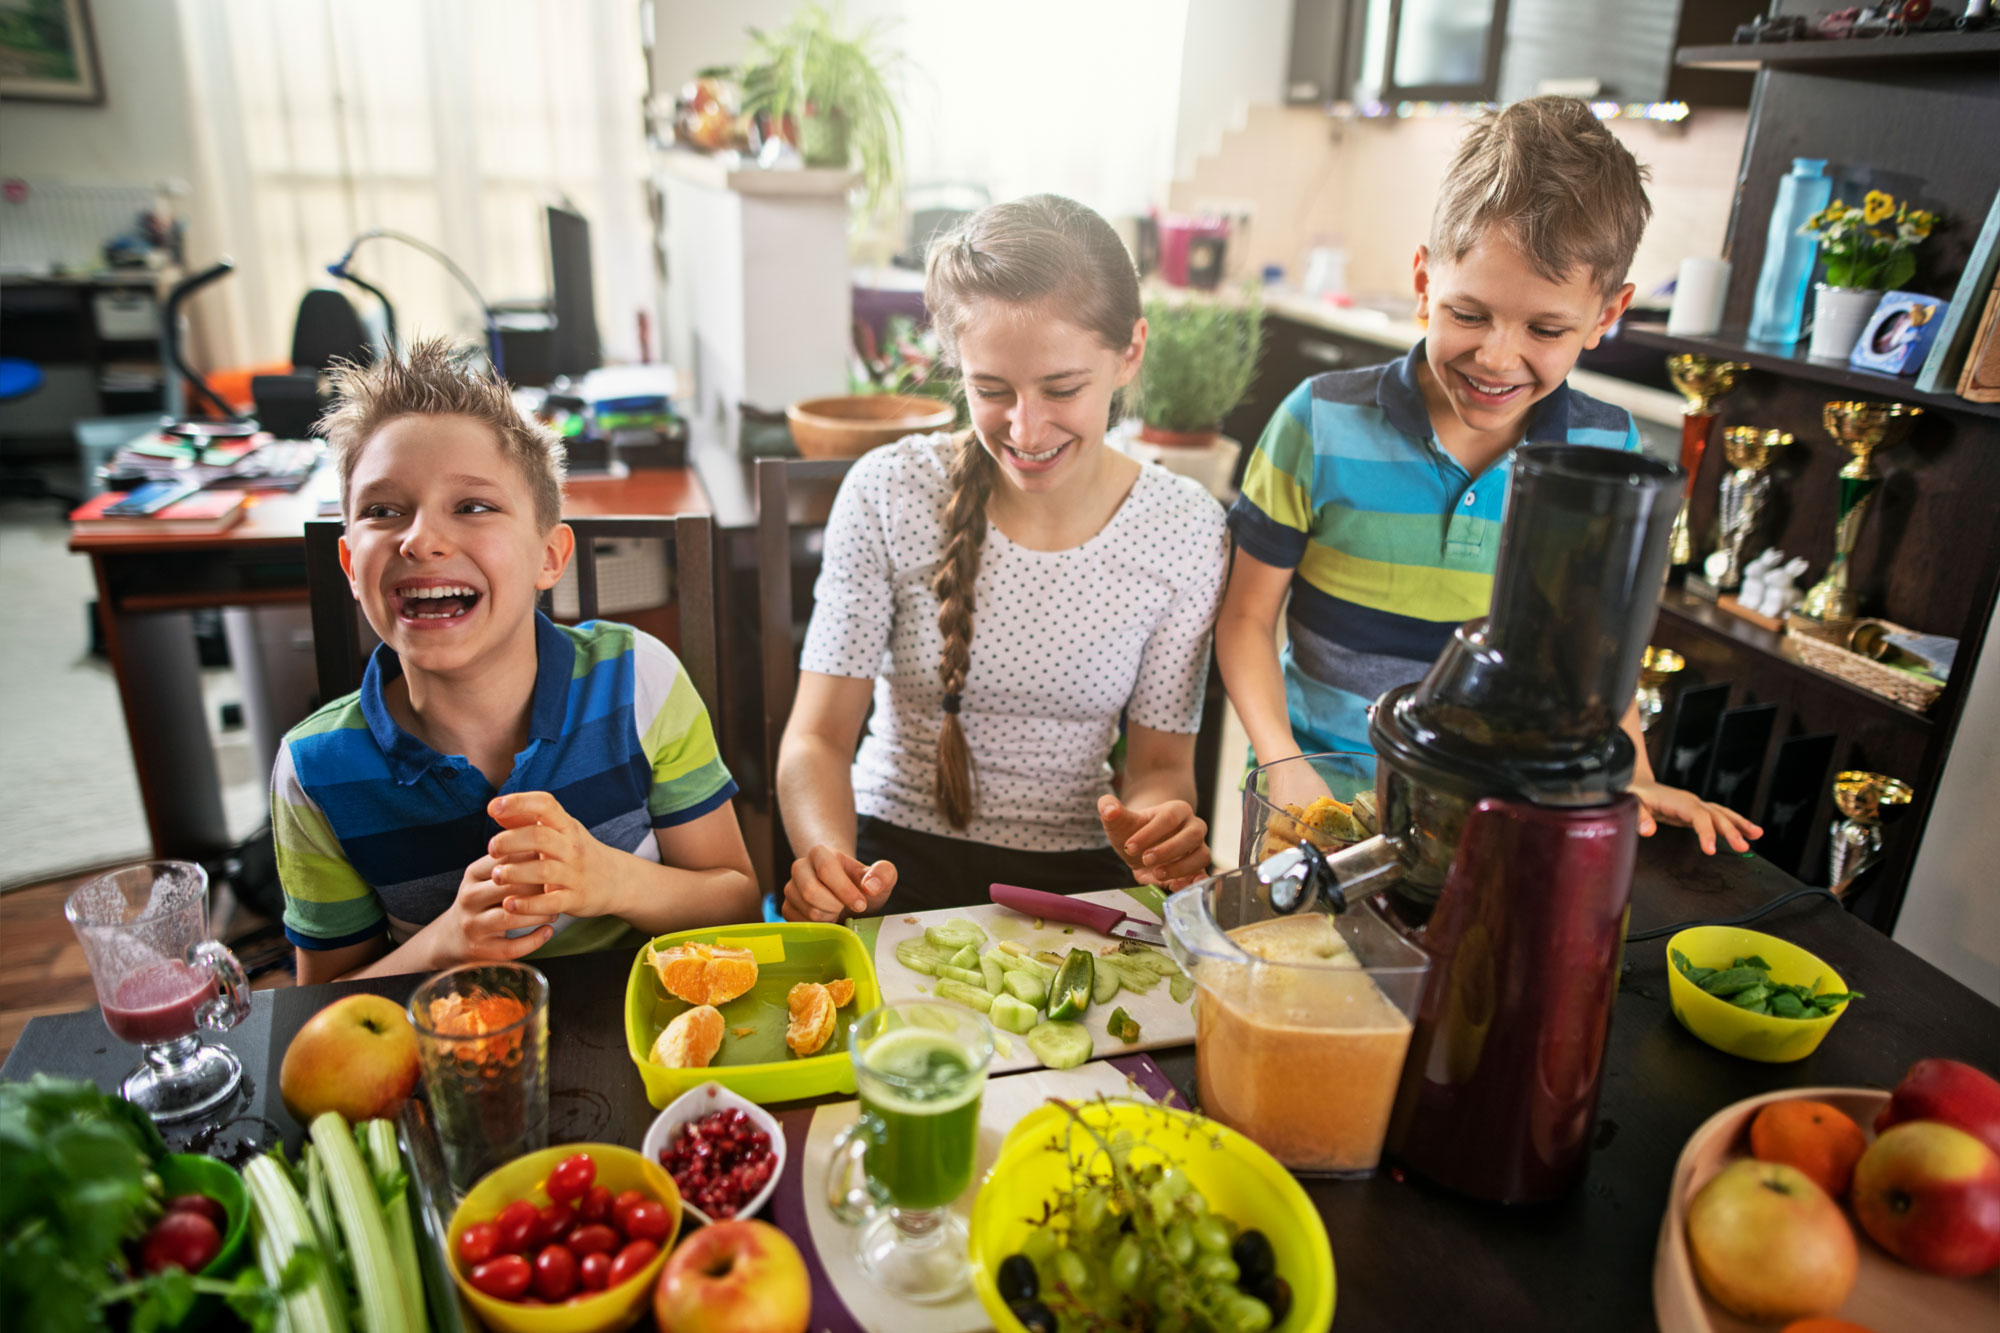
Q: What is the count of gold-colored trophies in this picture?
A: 5